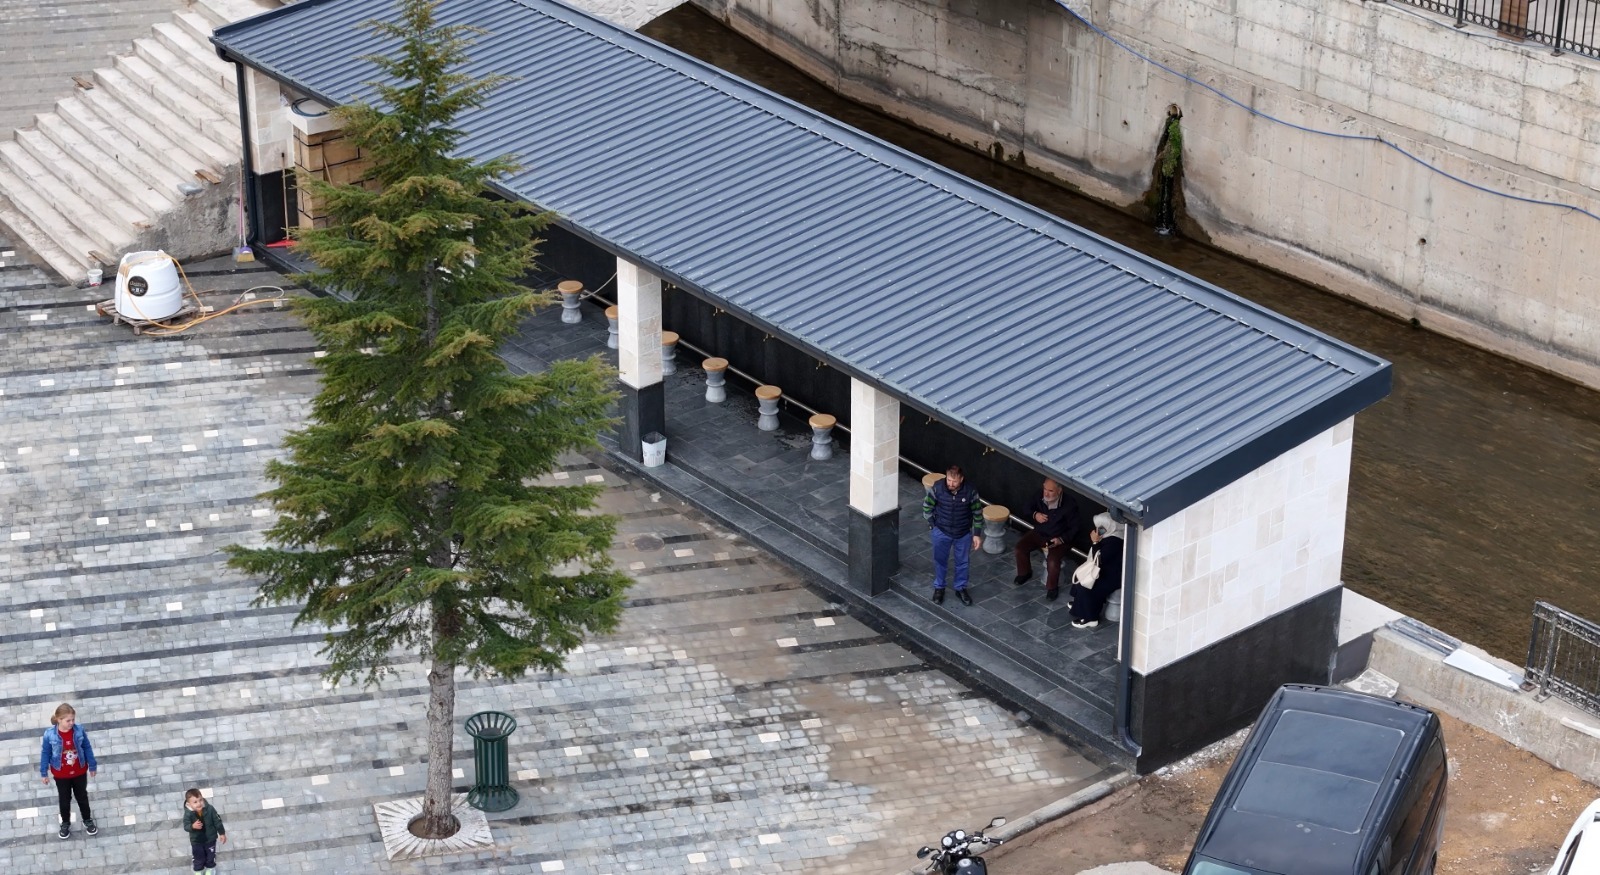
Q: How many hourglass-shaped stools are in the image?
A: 10